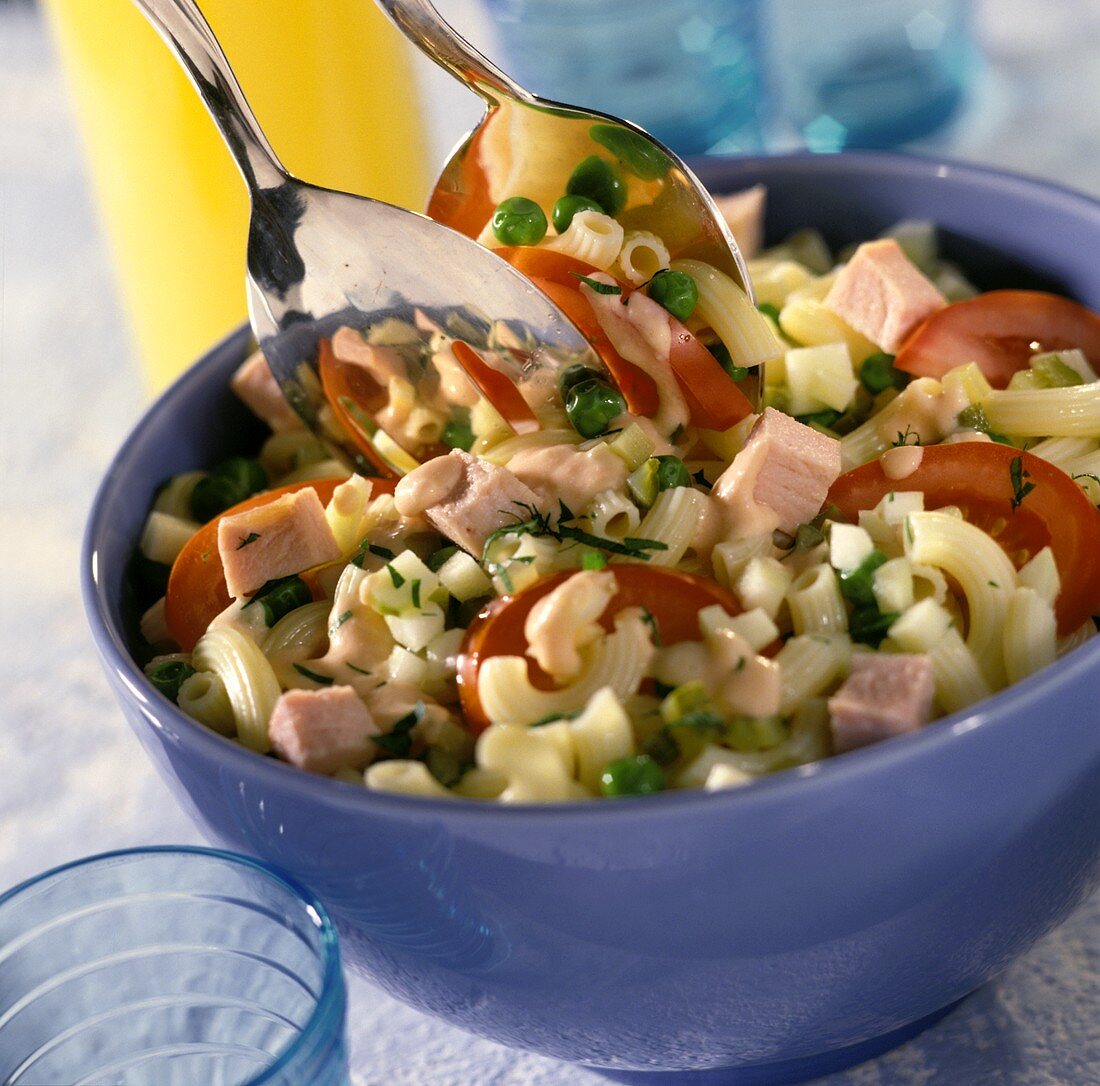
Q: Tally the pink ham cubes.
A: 8